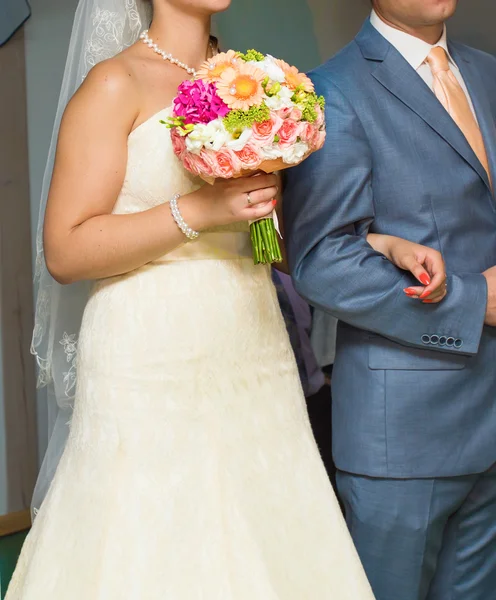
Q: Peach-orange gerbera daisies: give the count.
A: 3